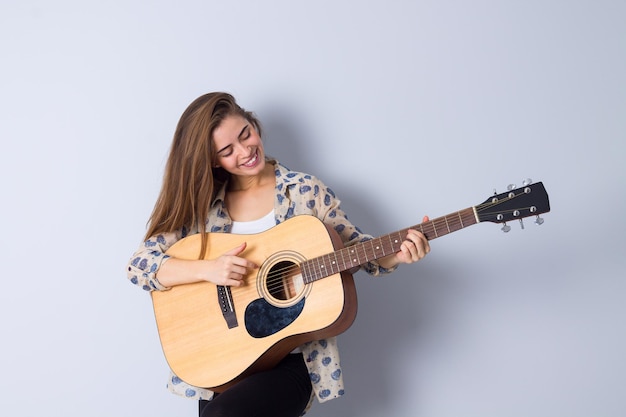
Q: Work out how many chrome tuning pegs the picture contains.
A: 6